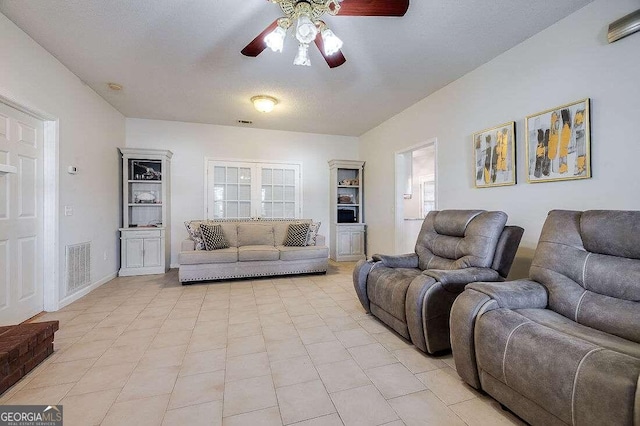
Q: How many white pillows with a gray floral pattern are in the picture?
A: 2